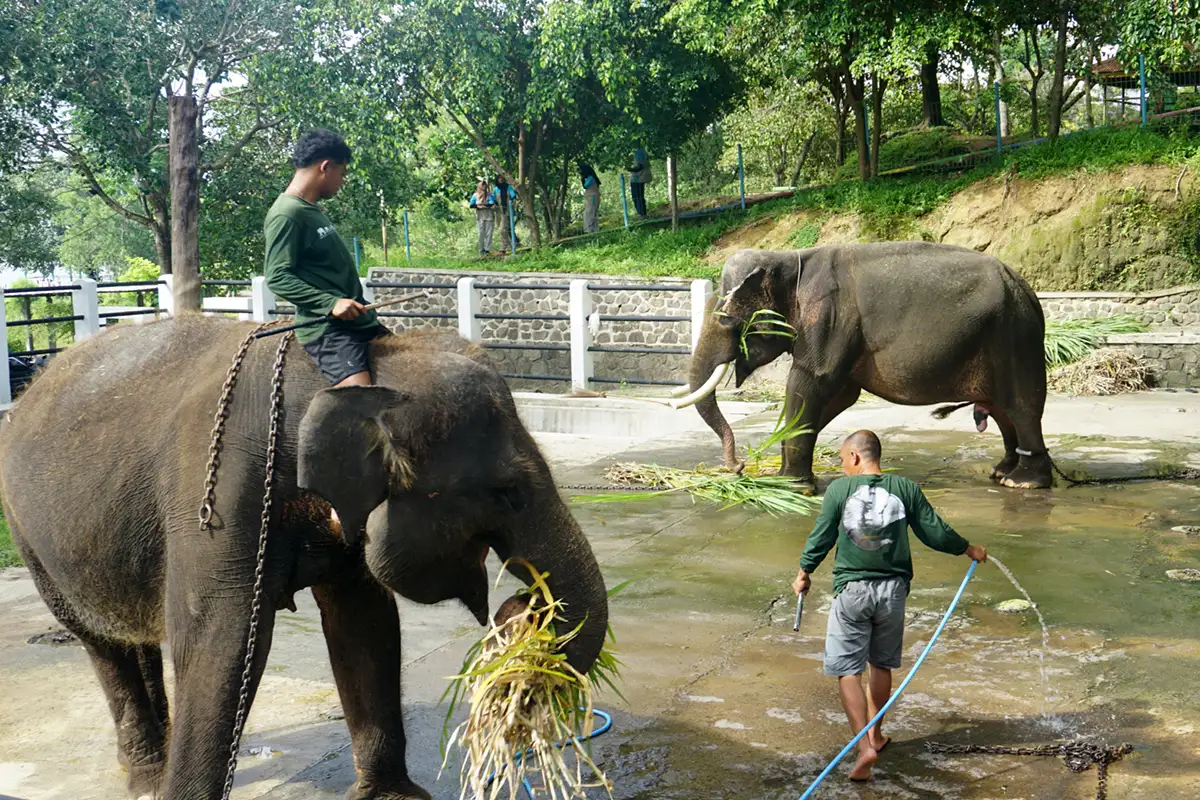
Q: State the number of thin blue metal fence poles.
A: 8